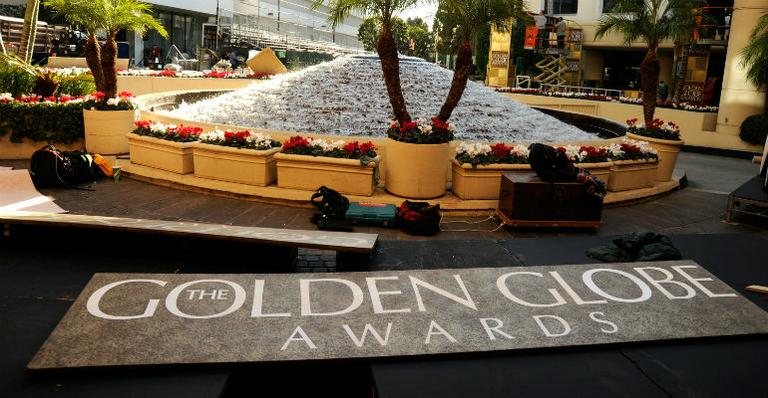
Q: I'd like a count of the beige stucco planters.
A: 9